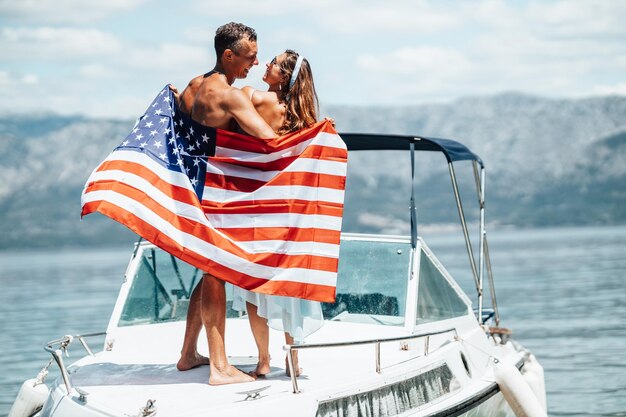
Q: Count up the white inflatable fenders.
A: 3